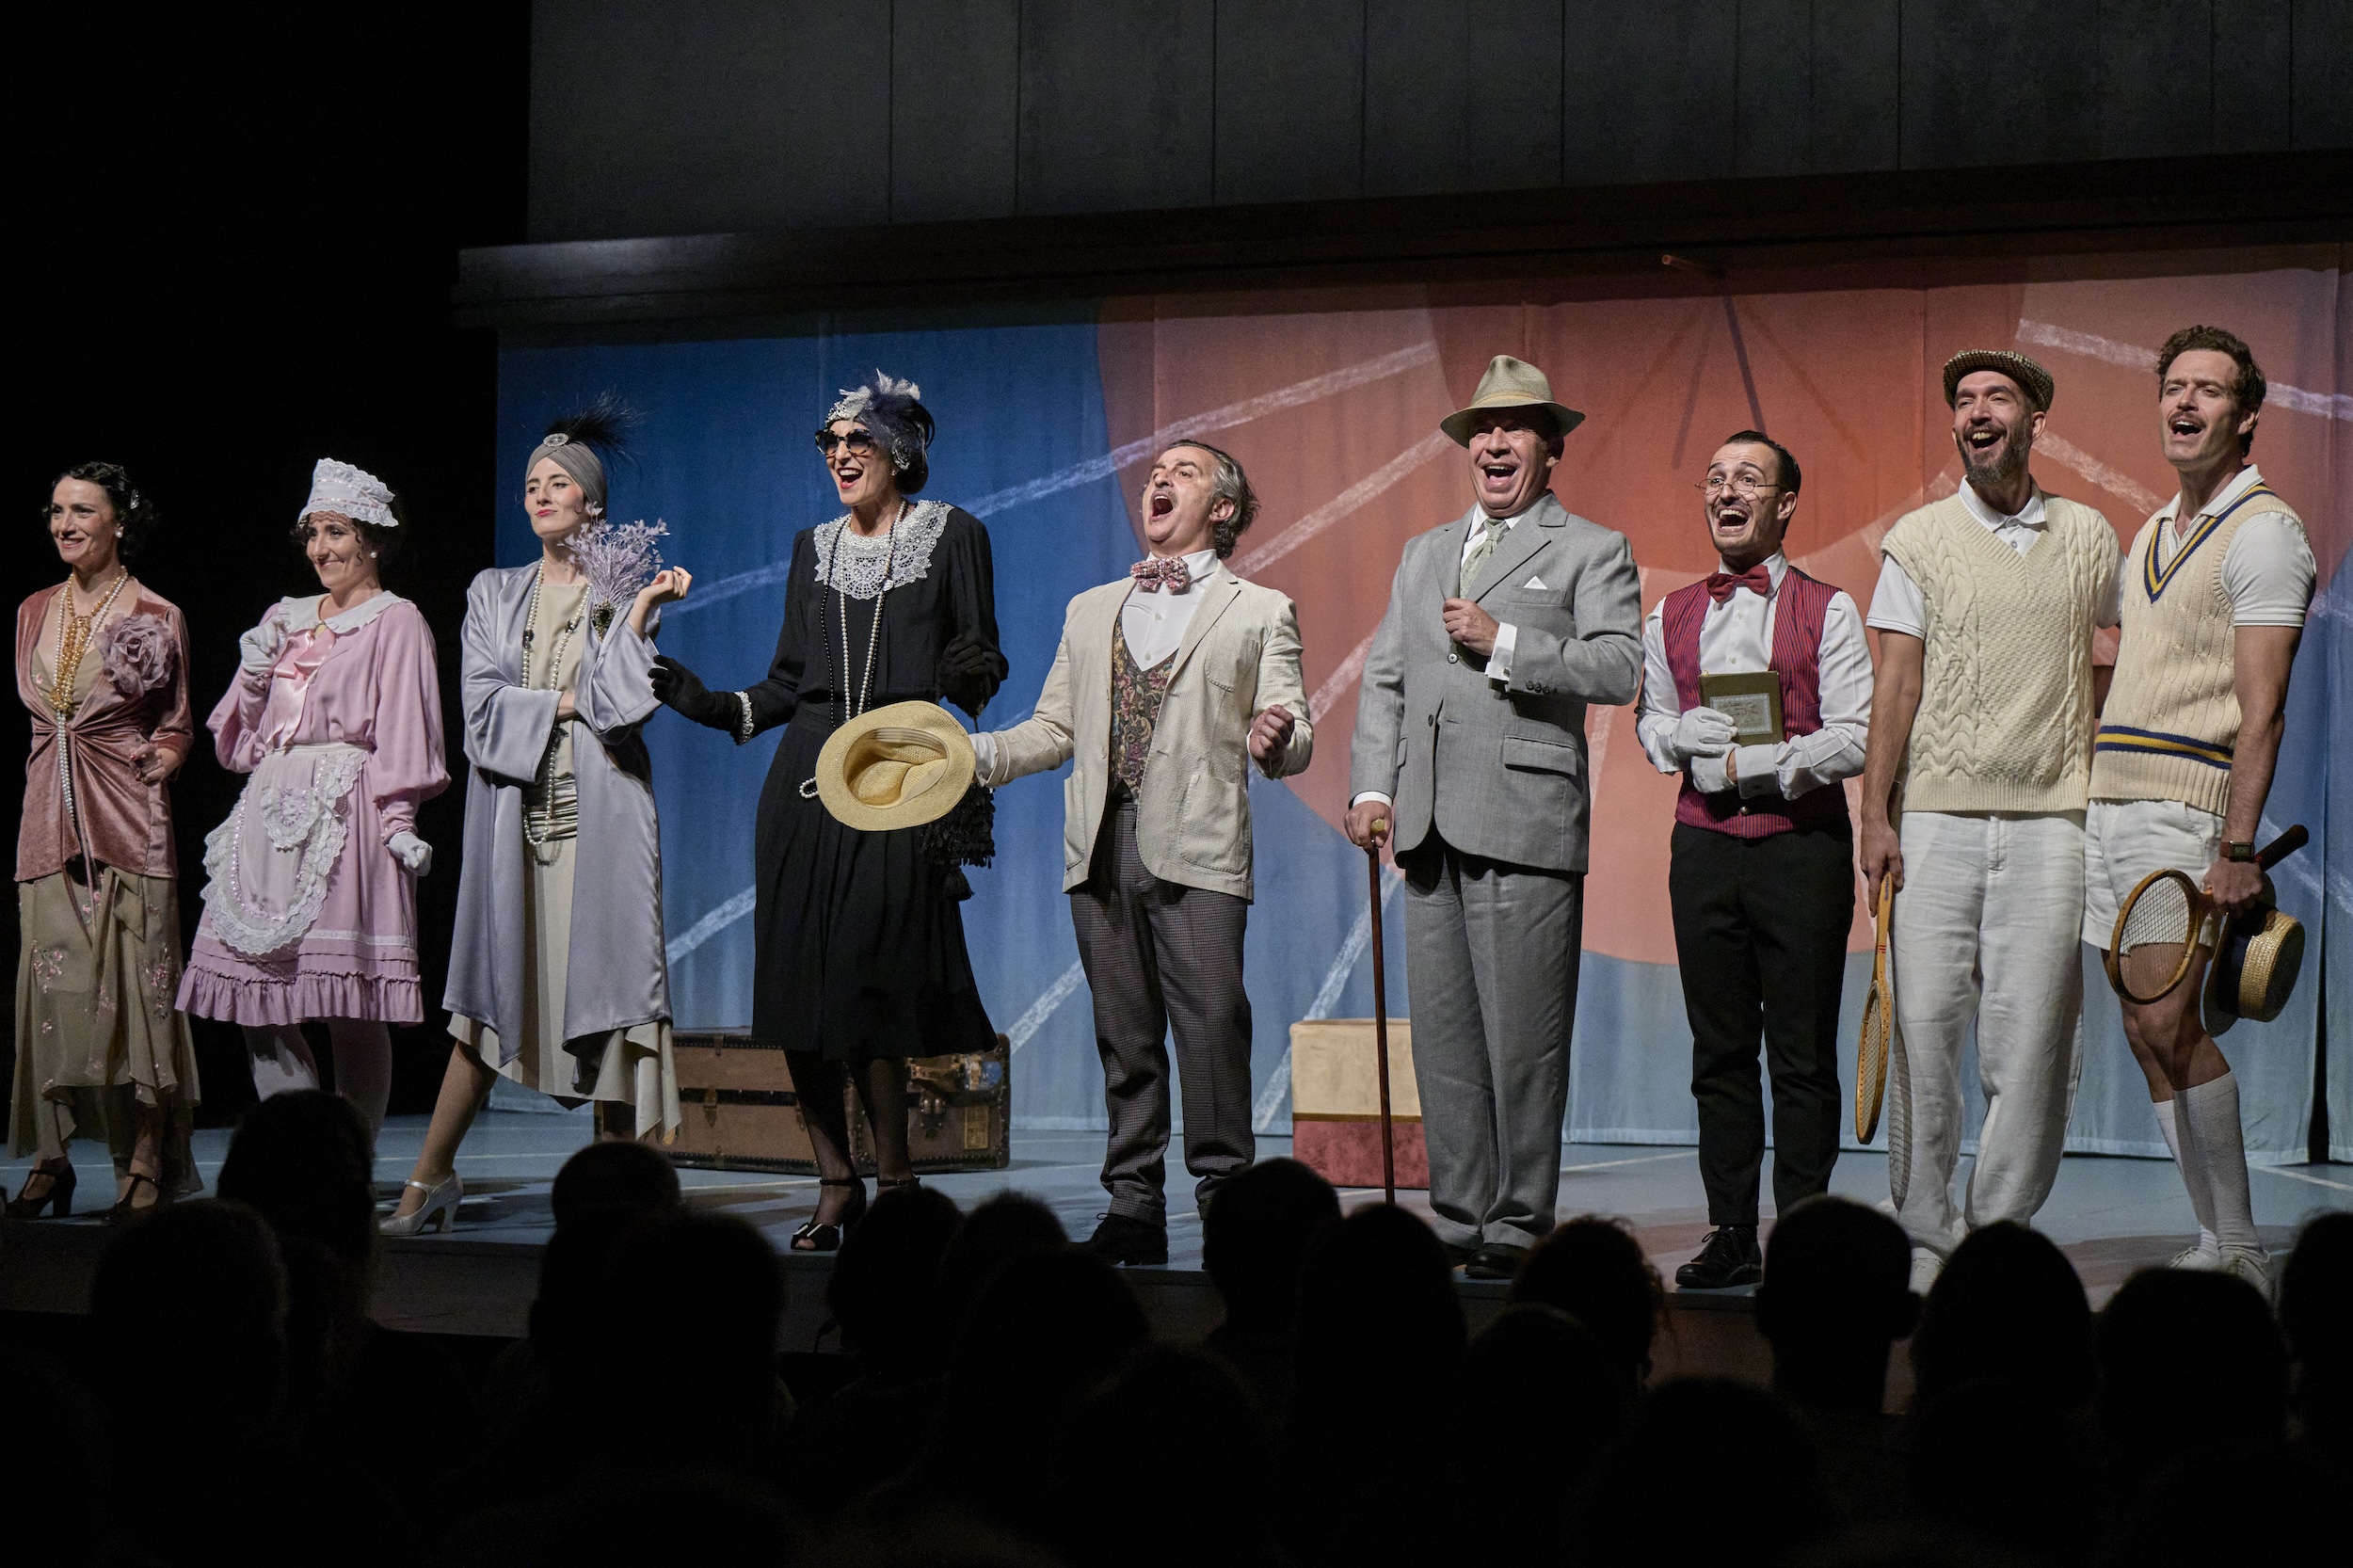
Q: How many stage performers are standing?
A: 9